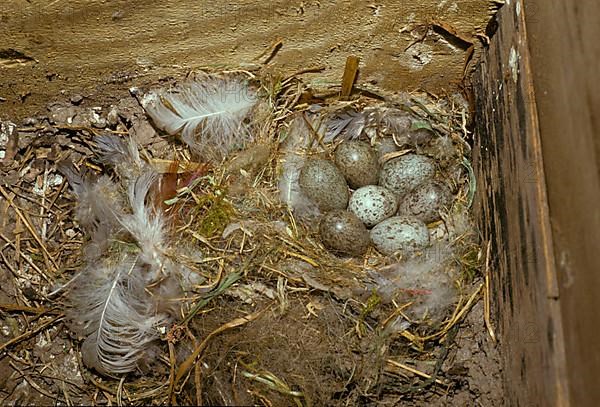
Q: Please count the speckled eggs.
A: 7